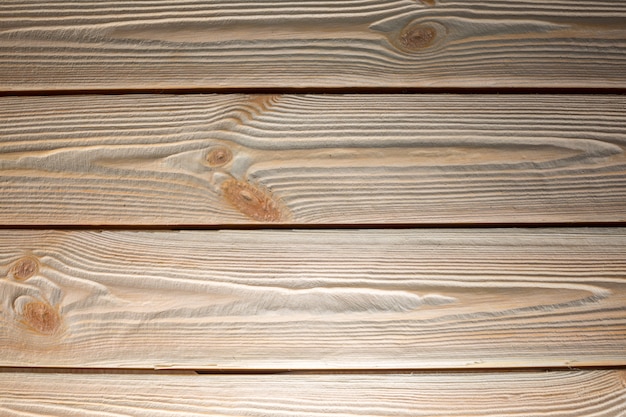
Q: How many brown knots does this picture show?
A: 5